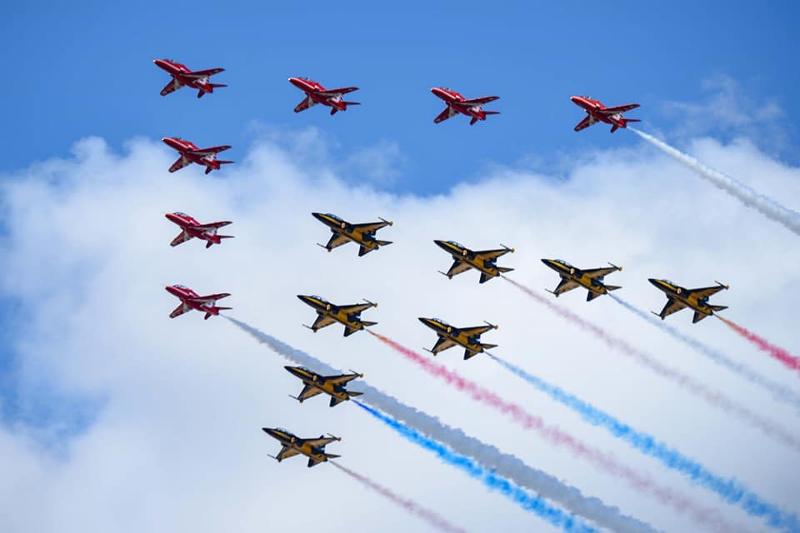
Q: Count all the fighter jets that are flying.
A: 15